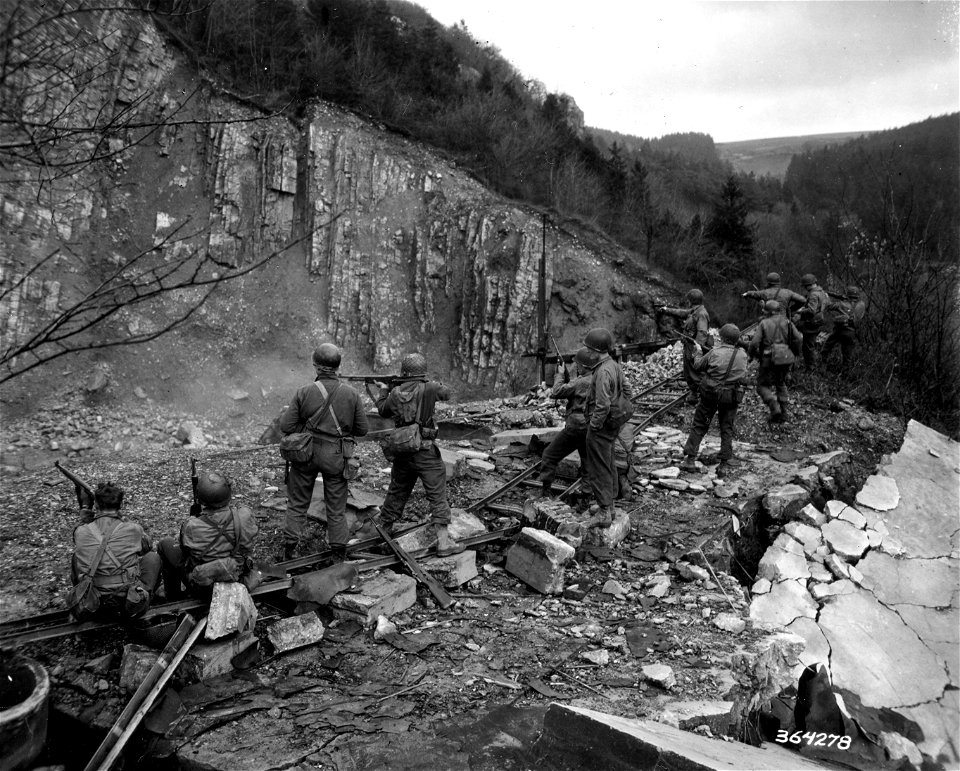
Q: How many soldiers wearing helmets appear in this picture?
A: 11